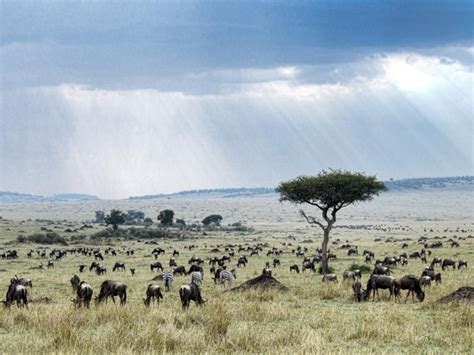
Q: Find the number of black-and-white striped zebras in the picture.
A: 3